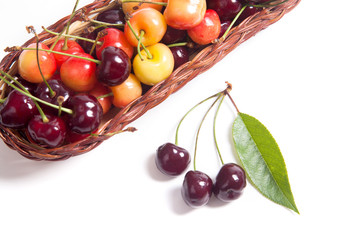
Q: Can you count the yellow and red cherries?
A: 11